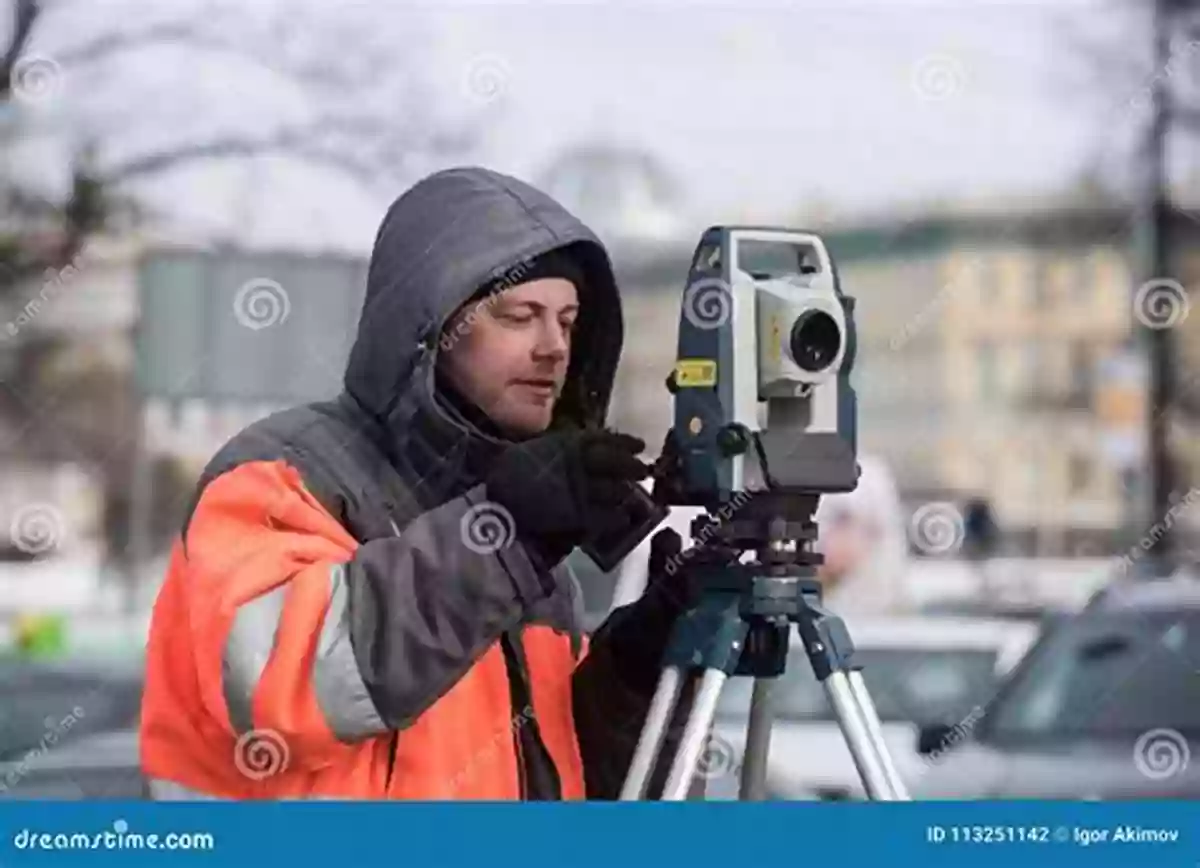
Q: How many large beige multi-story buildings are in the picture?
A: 1